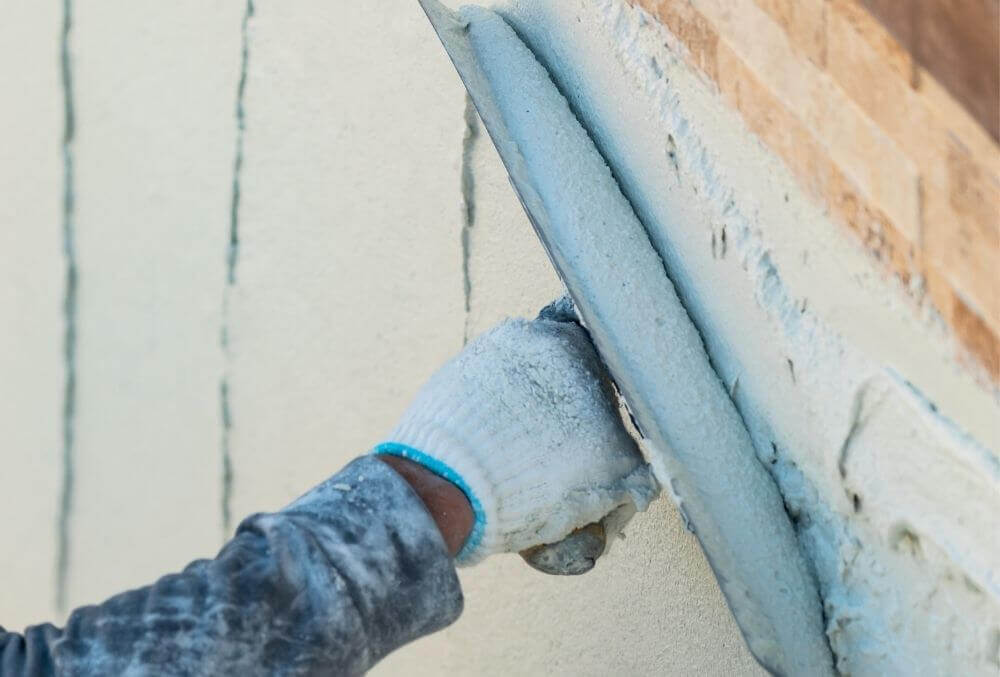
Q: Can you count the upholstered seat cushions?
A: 0